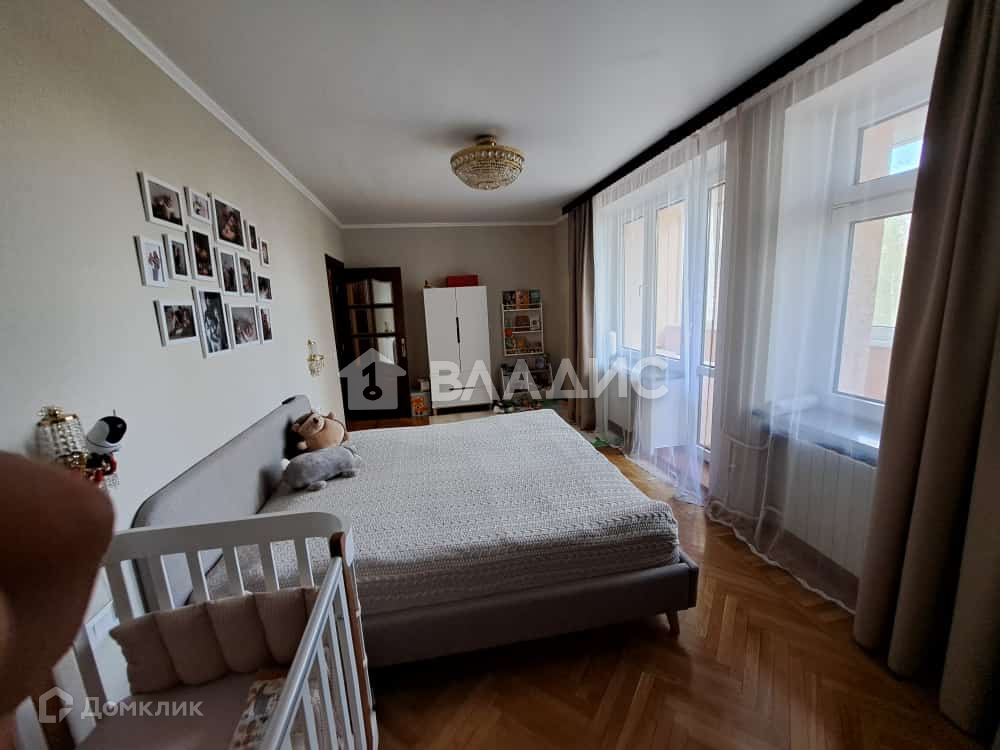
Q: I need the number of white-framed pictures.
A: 15